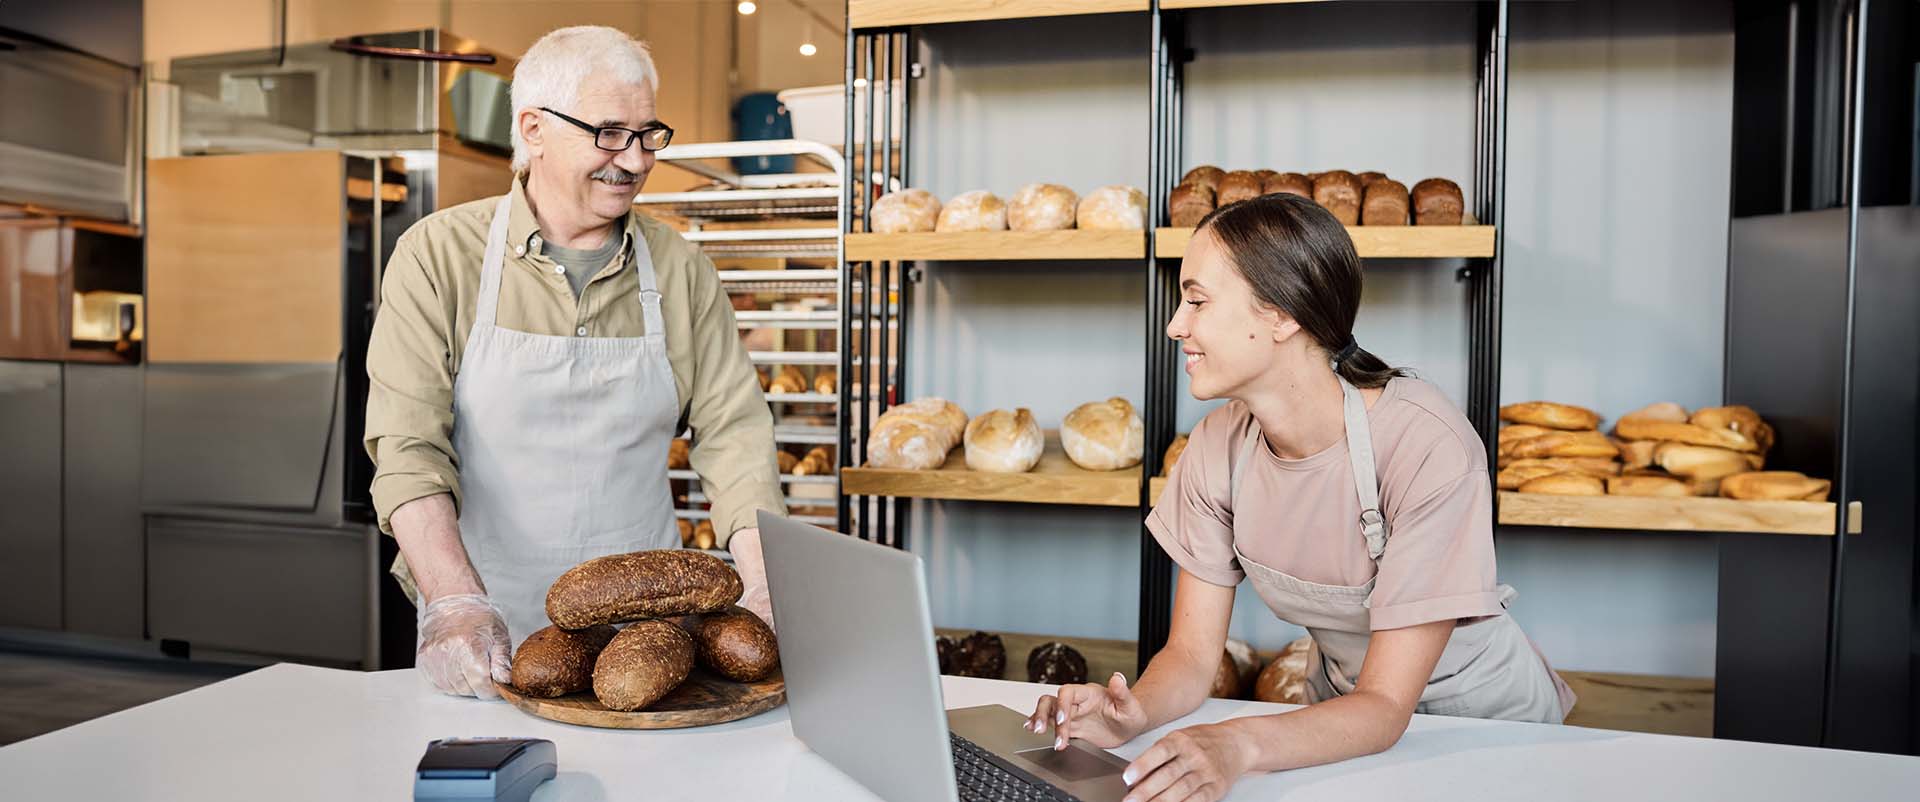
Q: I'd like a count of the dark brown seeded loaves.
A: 4